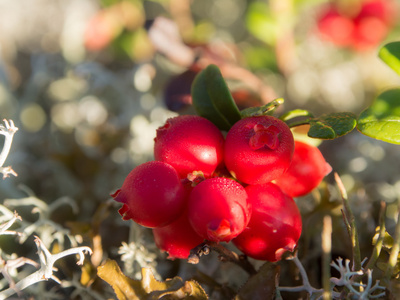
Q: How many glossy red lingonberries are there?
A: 7